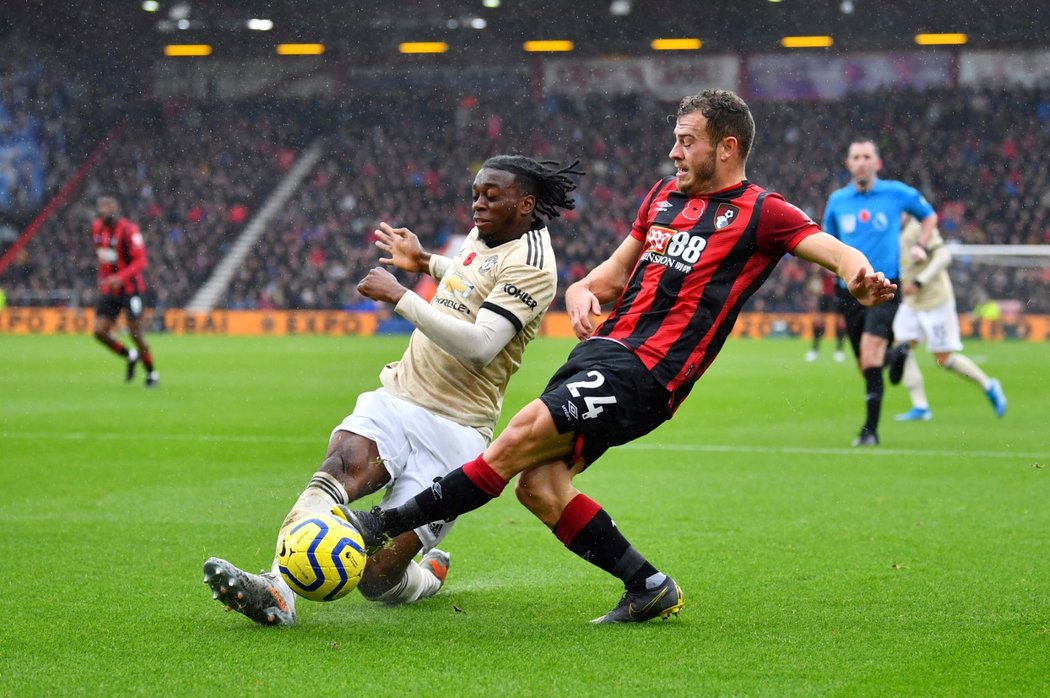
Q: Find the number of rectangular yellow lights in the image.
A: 7